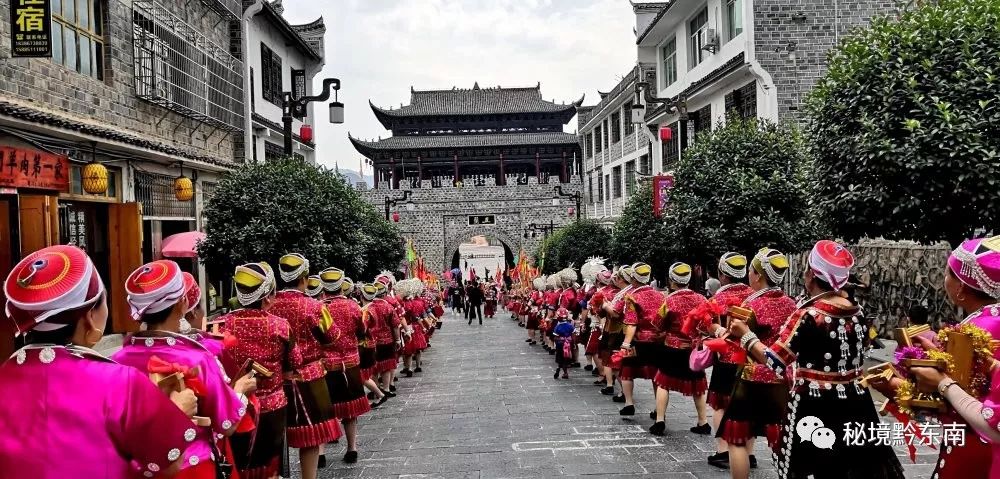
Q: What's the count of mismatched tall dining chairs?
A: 0